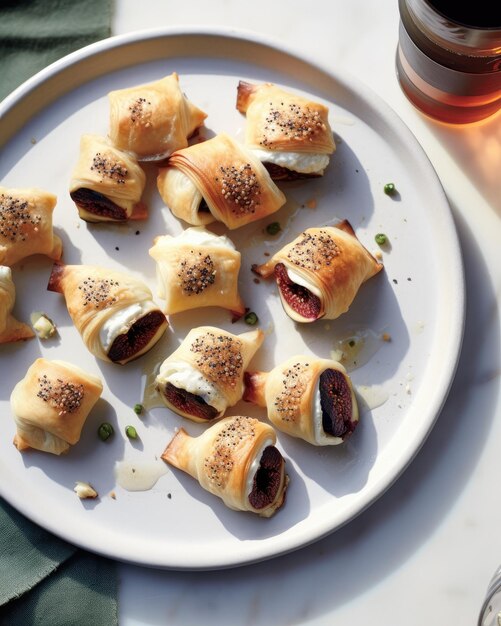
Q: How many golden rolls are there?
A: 13